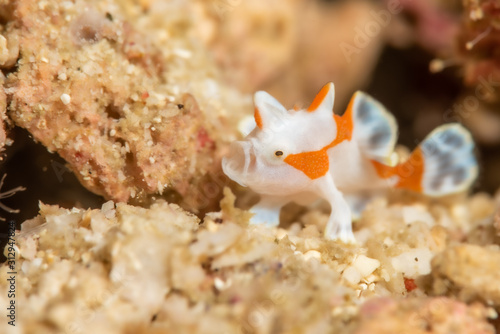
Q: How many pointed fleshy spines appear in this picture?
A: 2